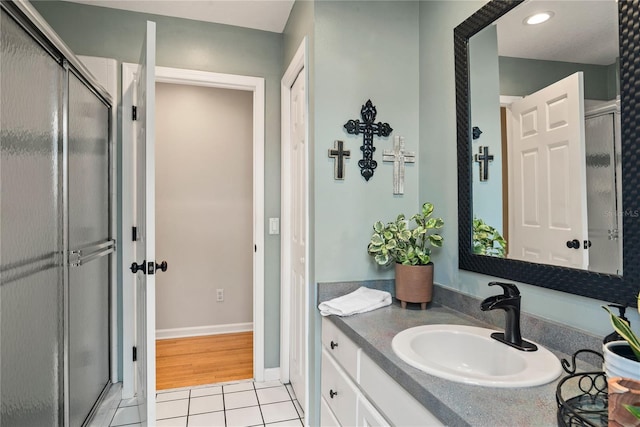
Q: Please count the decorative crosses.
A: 3